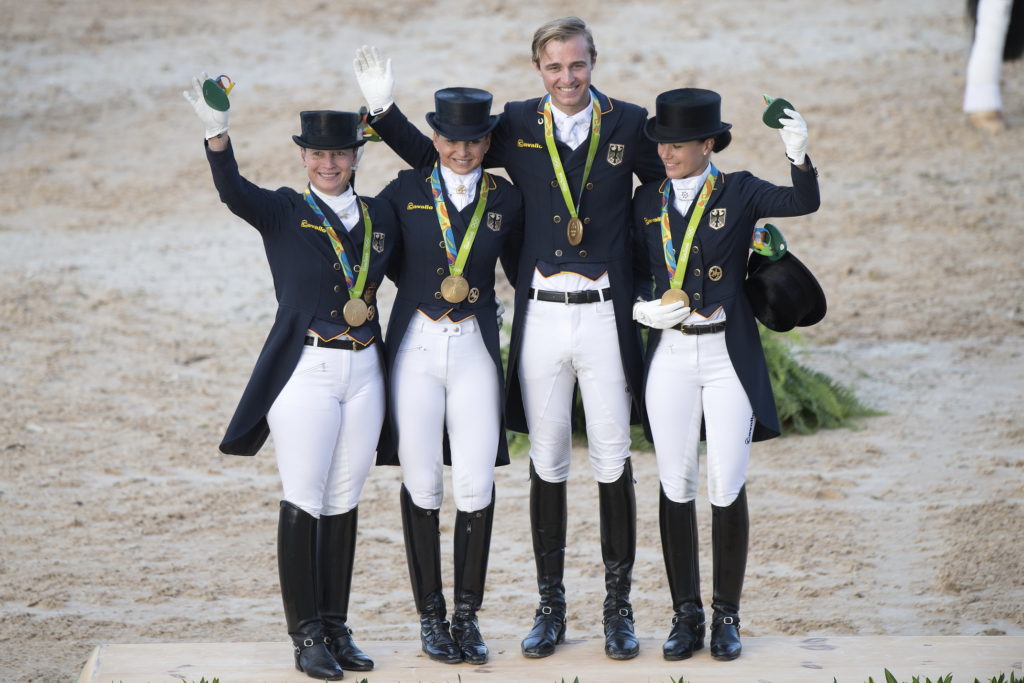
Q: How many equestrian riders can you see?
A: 4